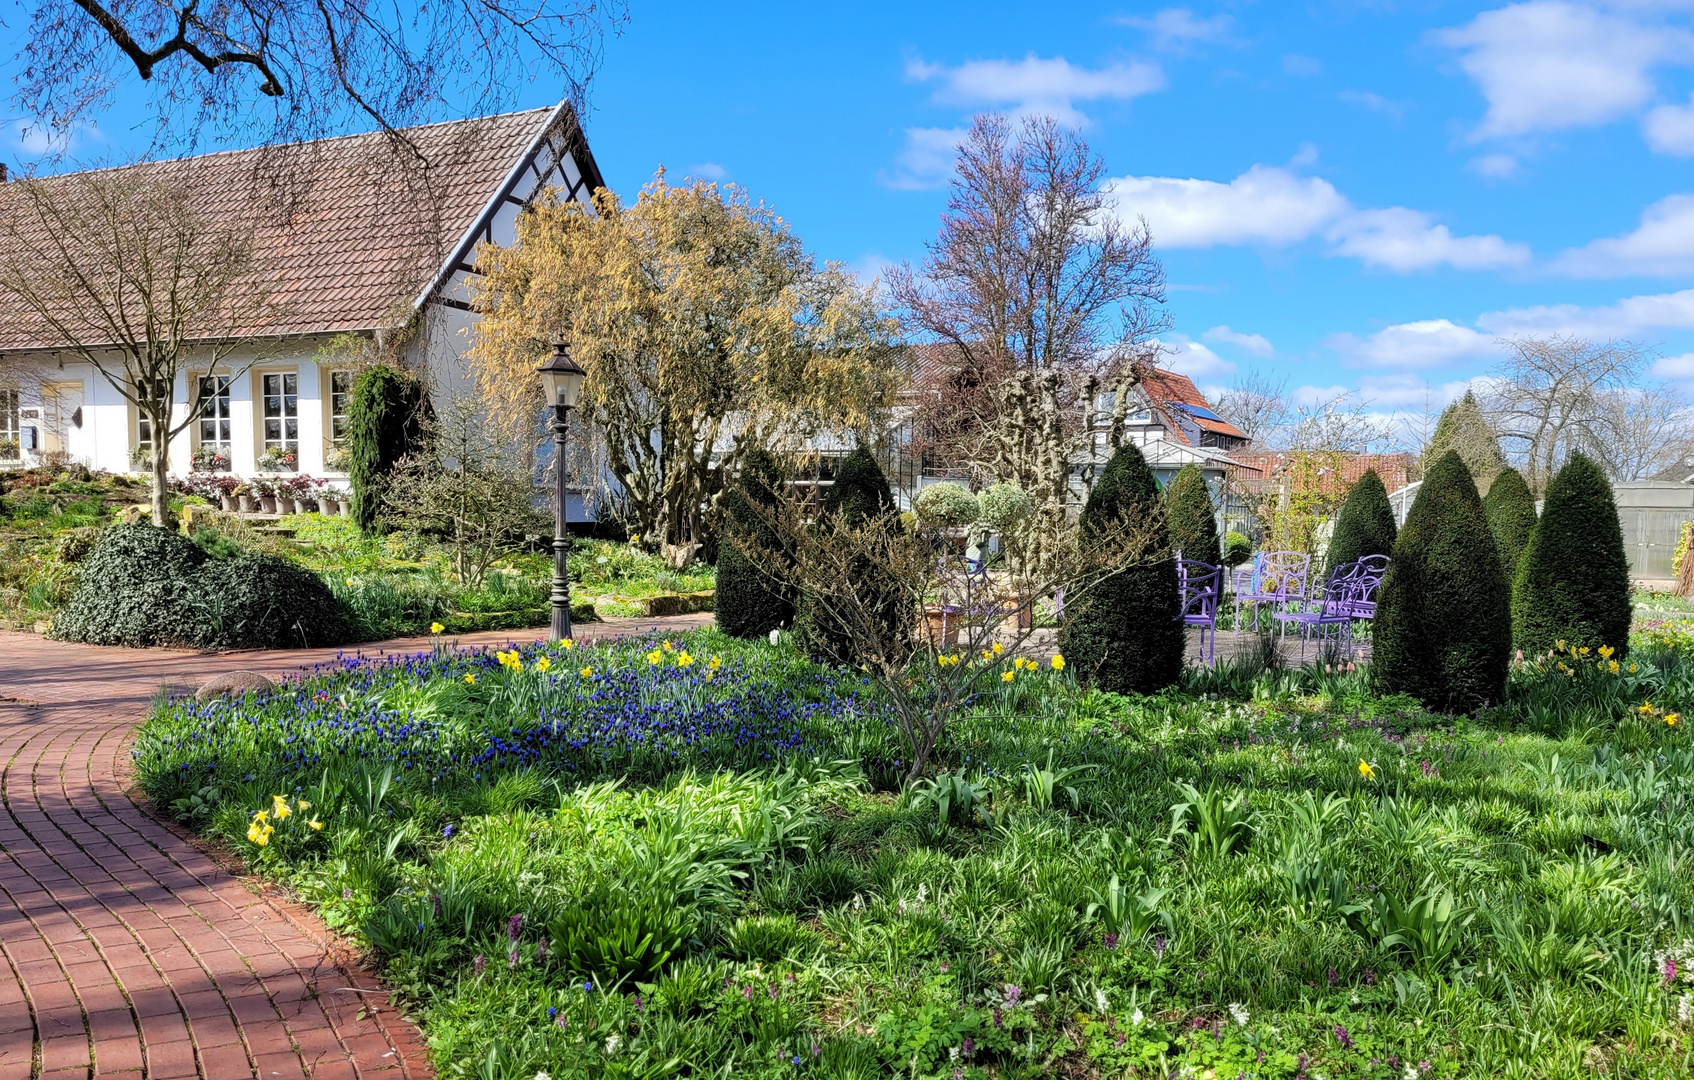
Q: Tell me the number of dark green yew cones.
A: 8